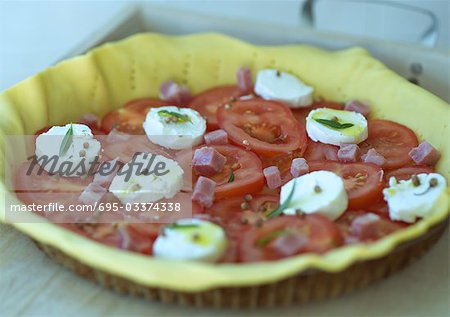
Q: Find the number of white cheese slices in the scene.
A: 8